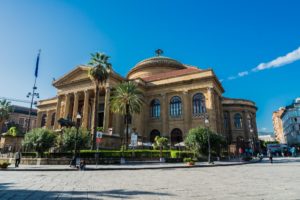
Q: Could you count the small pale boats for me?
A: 0